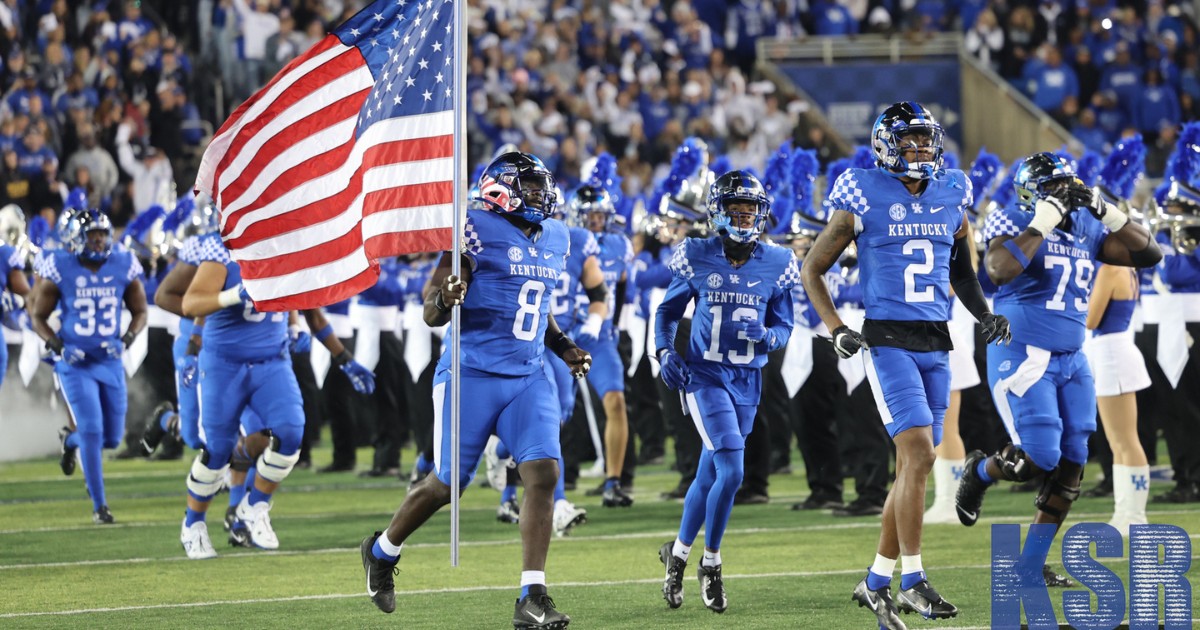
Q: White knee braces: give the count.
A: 2